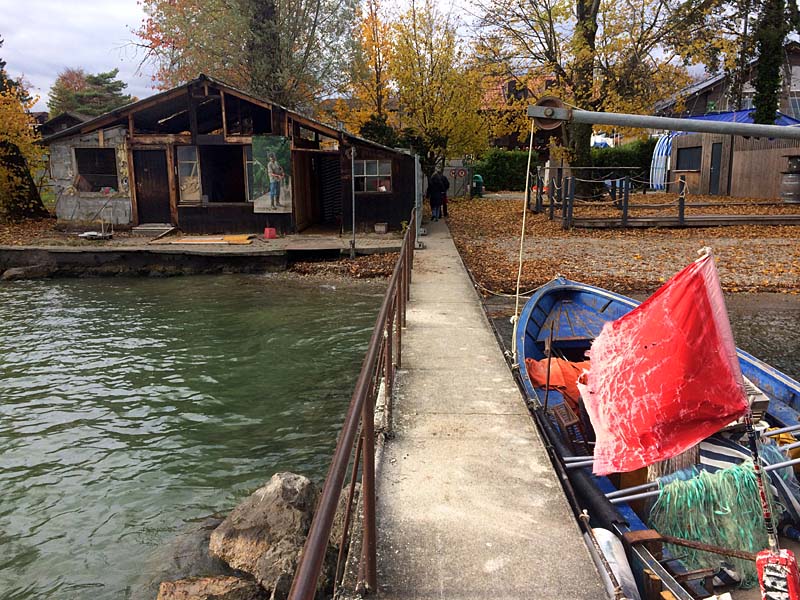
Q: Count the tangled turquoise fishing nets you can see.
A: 1